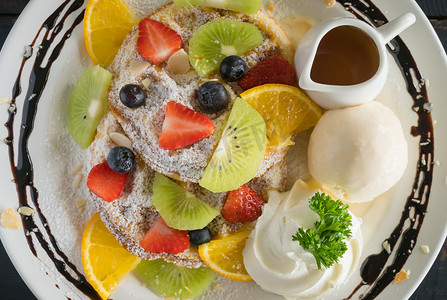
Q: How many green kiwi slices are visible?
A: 6